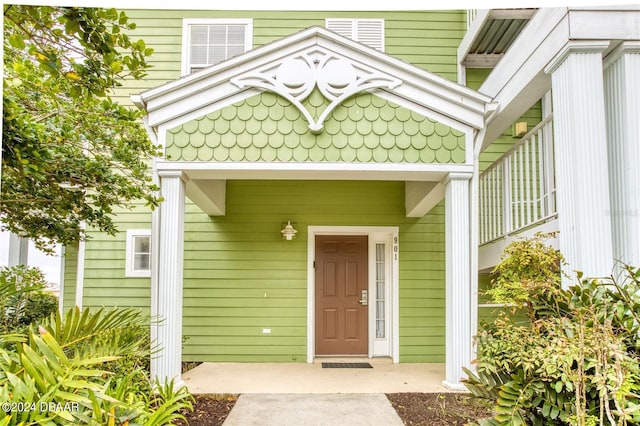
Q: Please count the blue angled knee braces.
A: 0